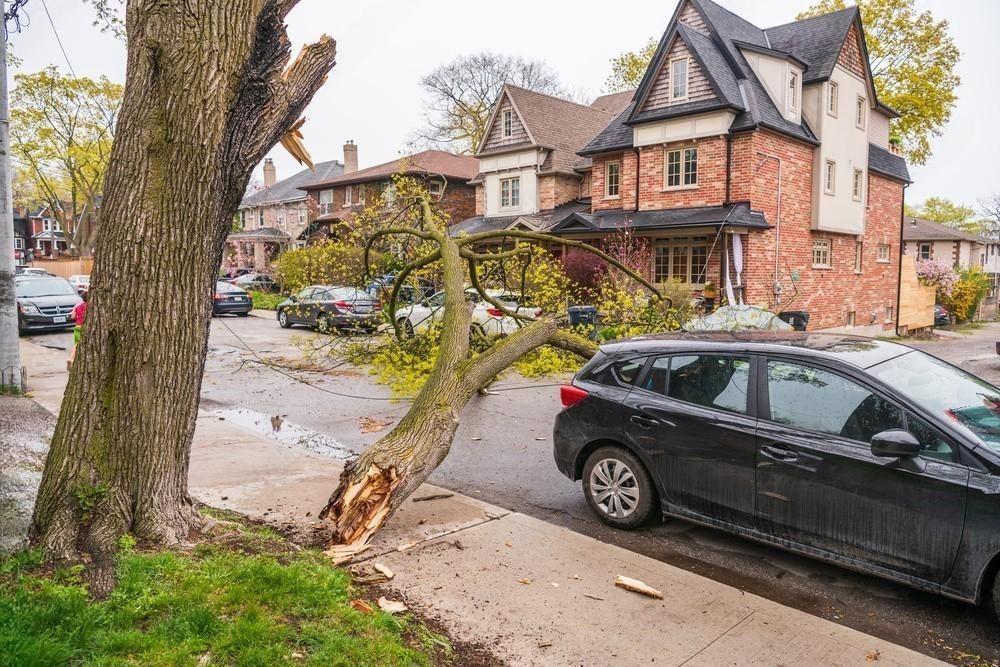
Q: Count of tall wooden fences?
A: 2